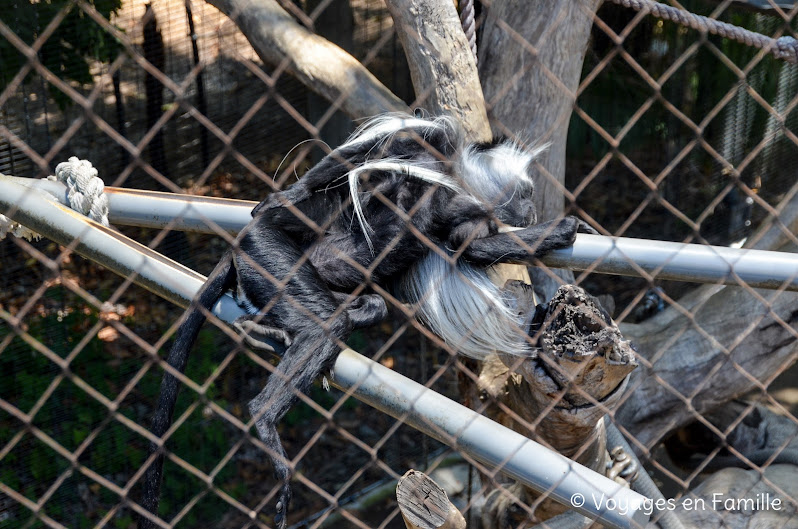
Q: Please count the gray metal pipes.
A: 2